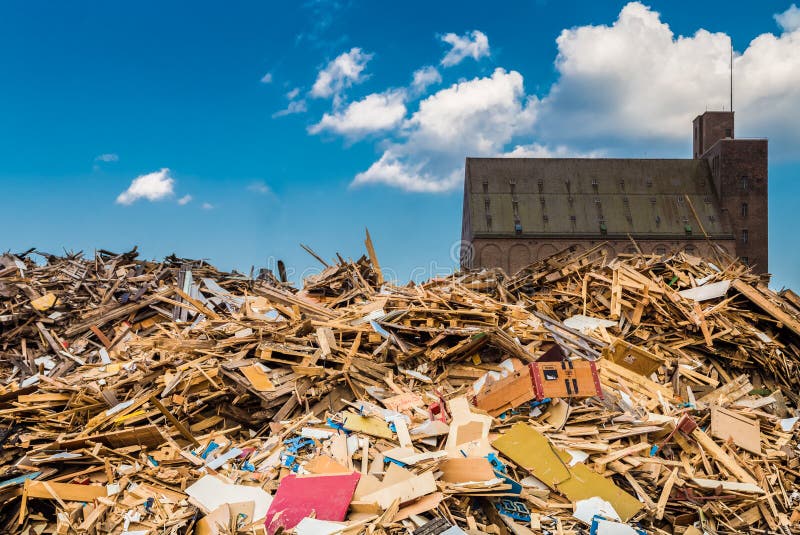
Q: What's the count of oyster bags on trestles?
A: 0